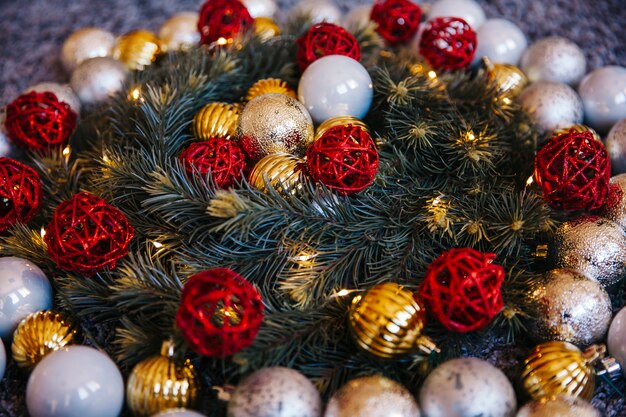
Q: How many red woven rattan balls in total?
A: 12